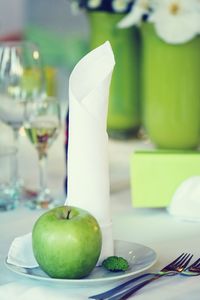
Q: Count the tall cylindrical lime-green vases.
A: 2